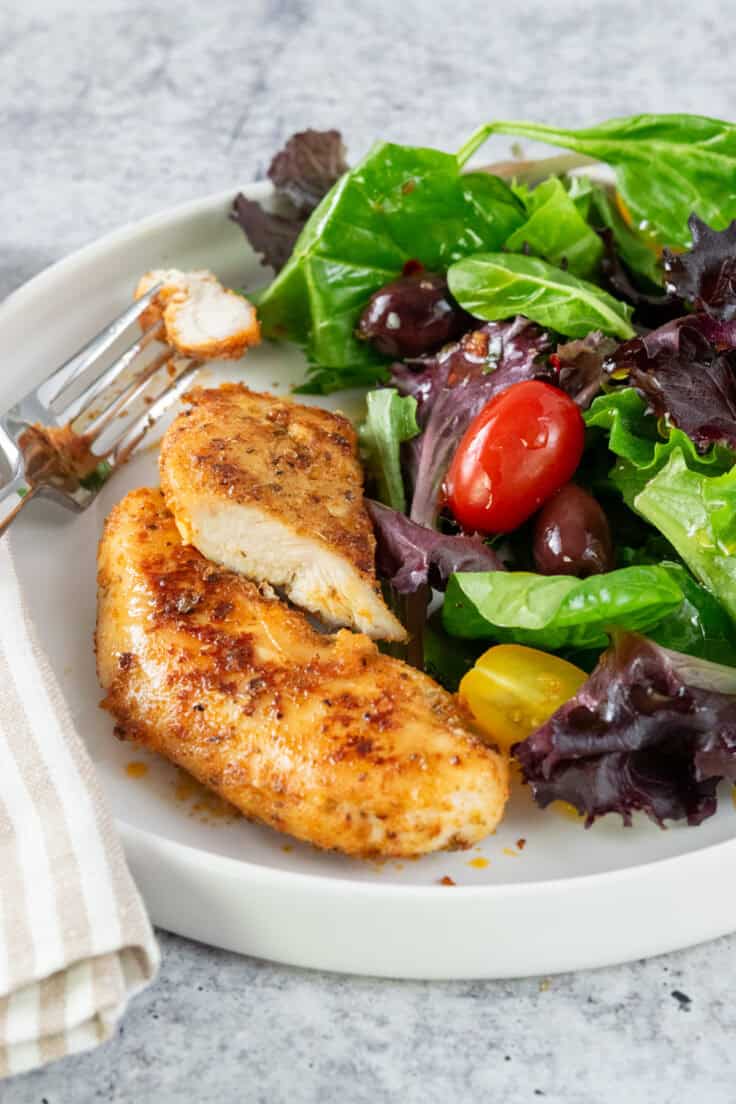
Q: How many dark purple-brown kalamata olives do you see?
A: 2